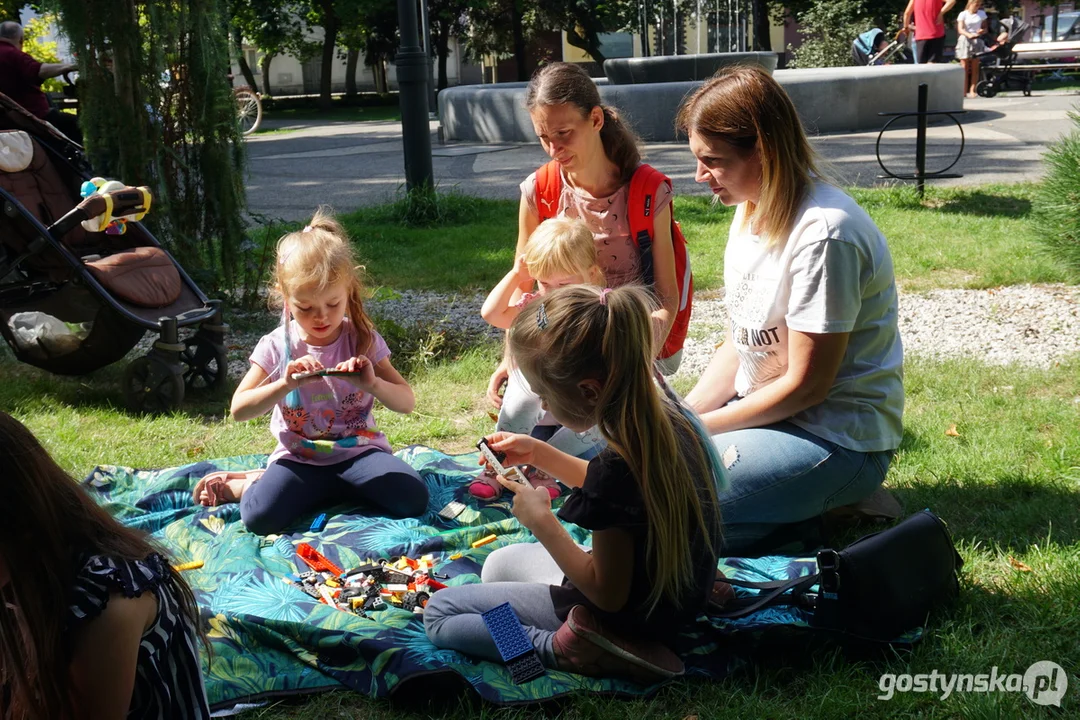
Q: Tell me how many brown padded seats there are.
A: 1